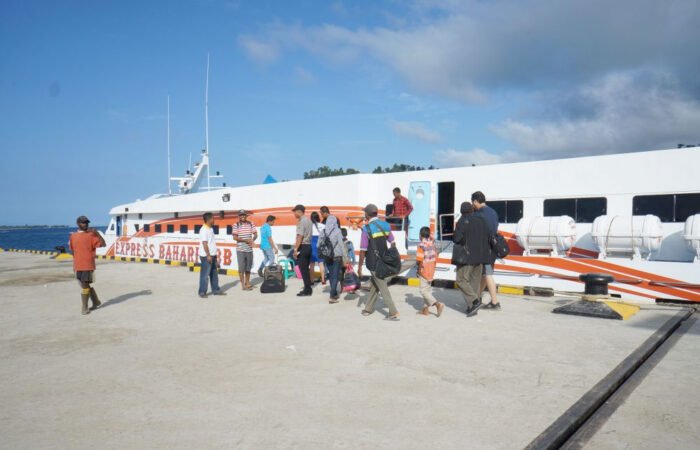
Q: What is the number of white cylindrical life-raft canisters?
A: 3